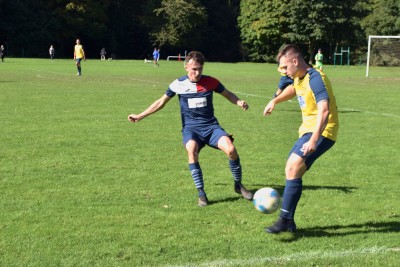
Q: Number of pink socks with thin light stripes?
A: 0